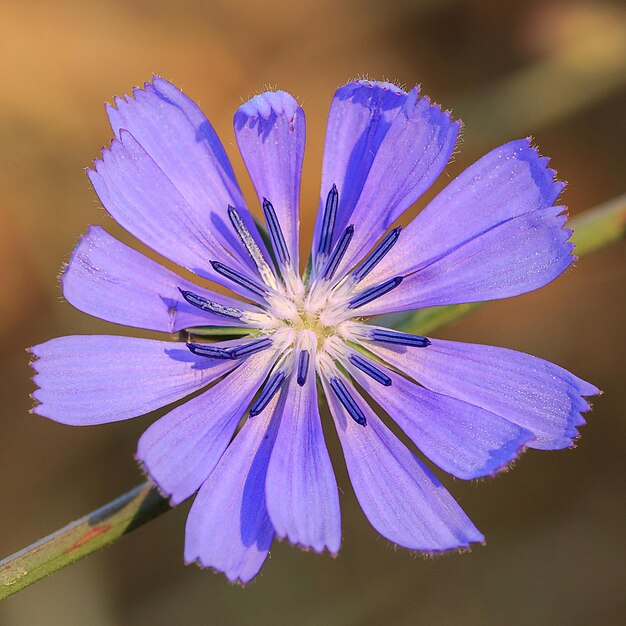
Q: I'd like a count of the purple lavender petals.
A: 15